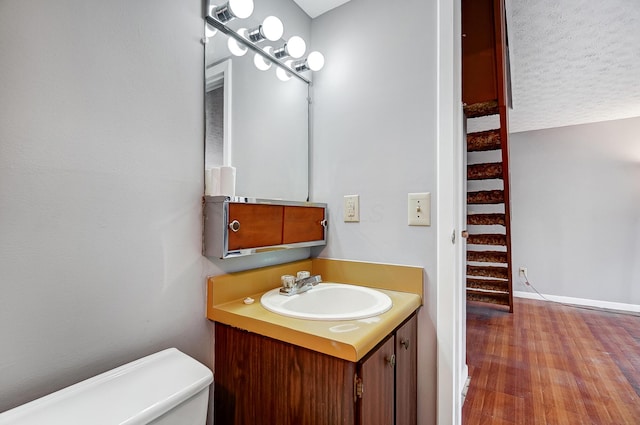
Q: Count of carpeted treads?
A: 10